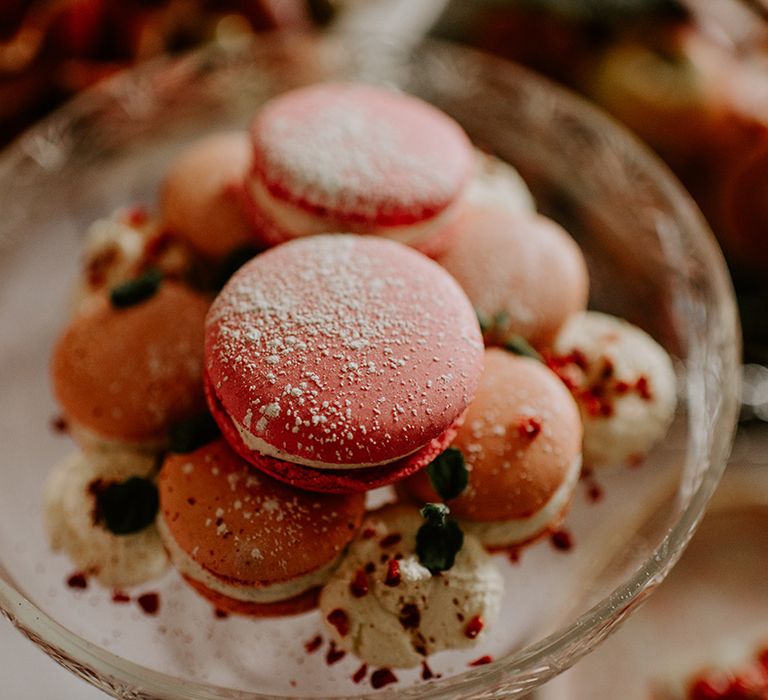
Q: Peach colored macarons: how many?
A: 5